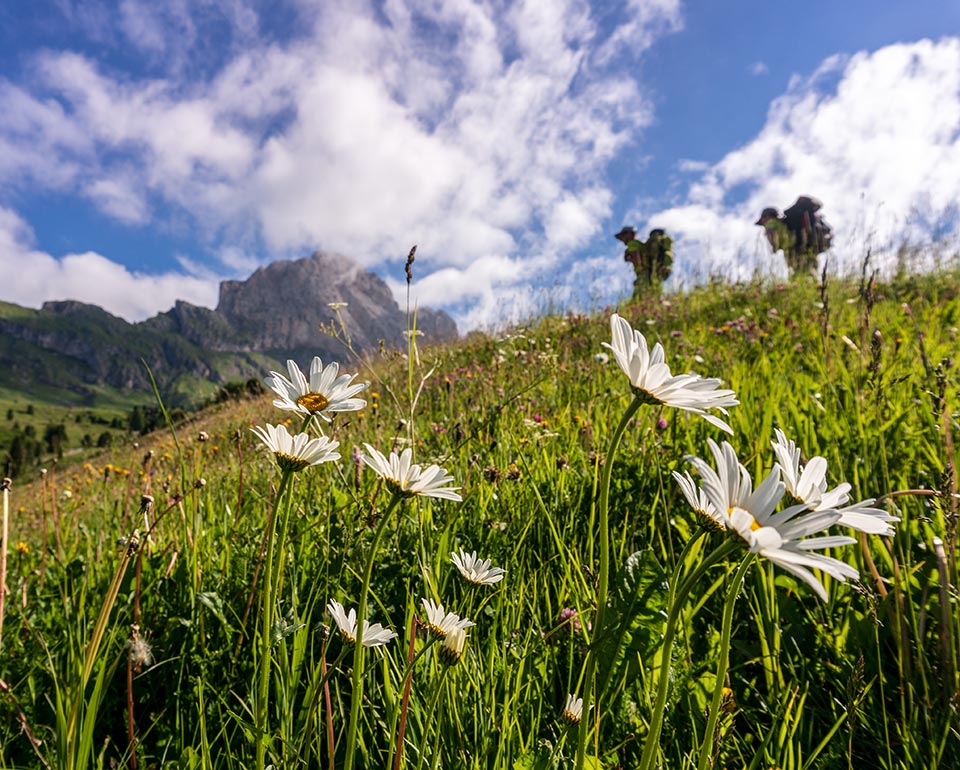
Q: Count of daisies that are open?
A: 11